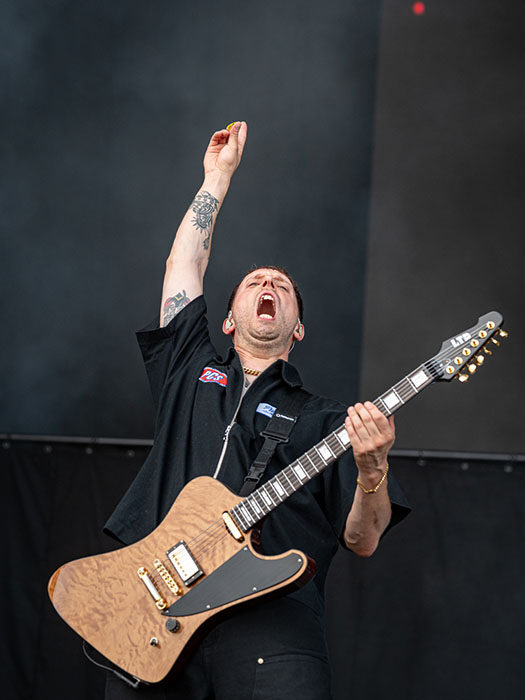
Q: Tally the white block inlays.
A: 9